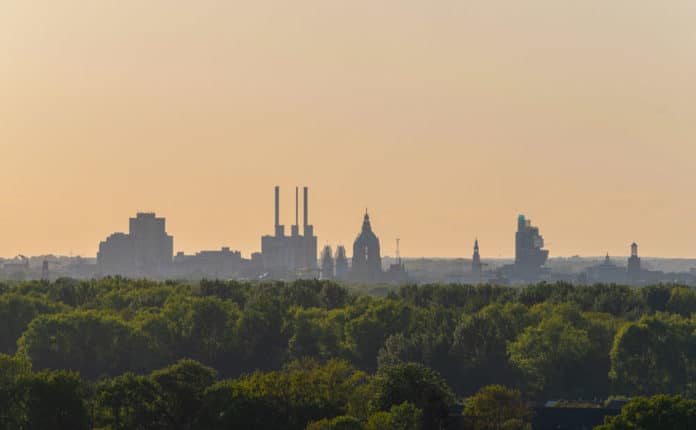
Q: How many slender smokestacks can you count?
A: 3